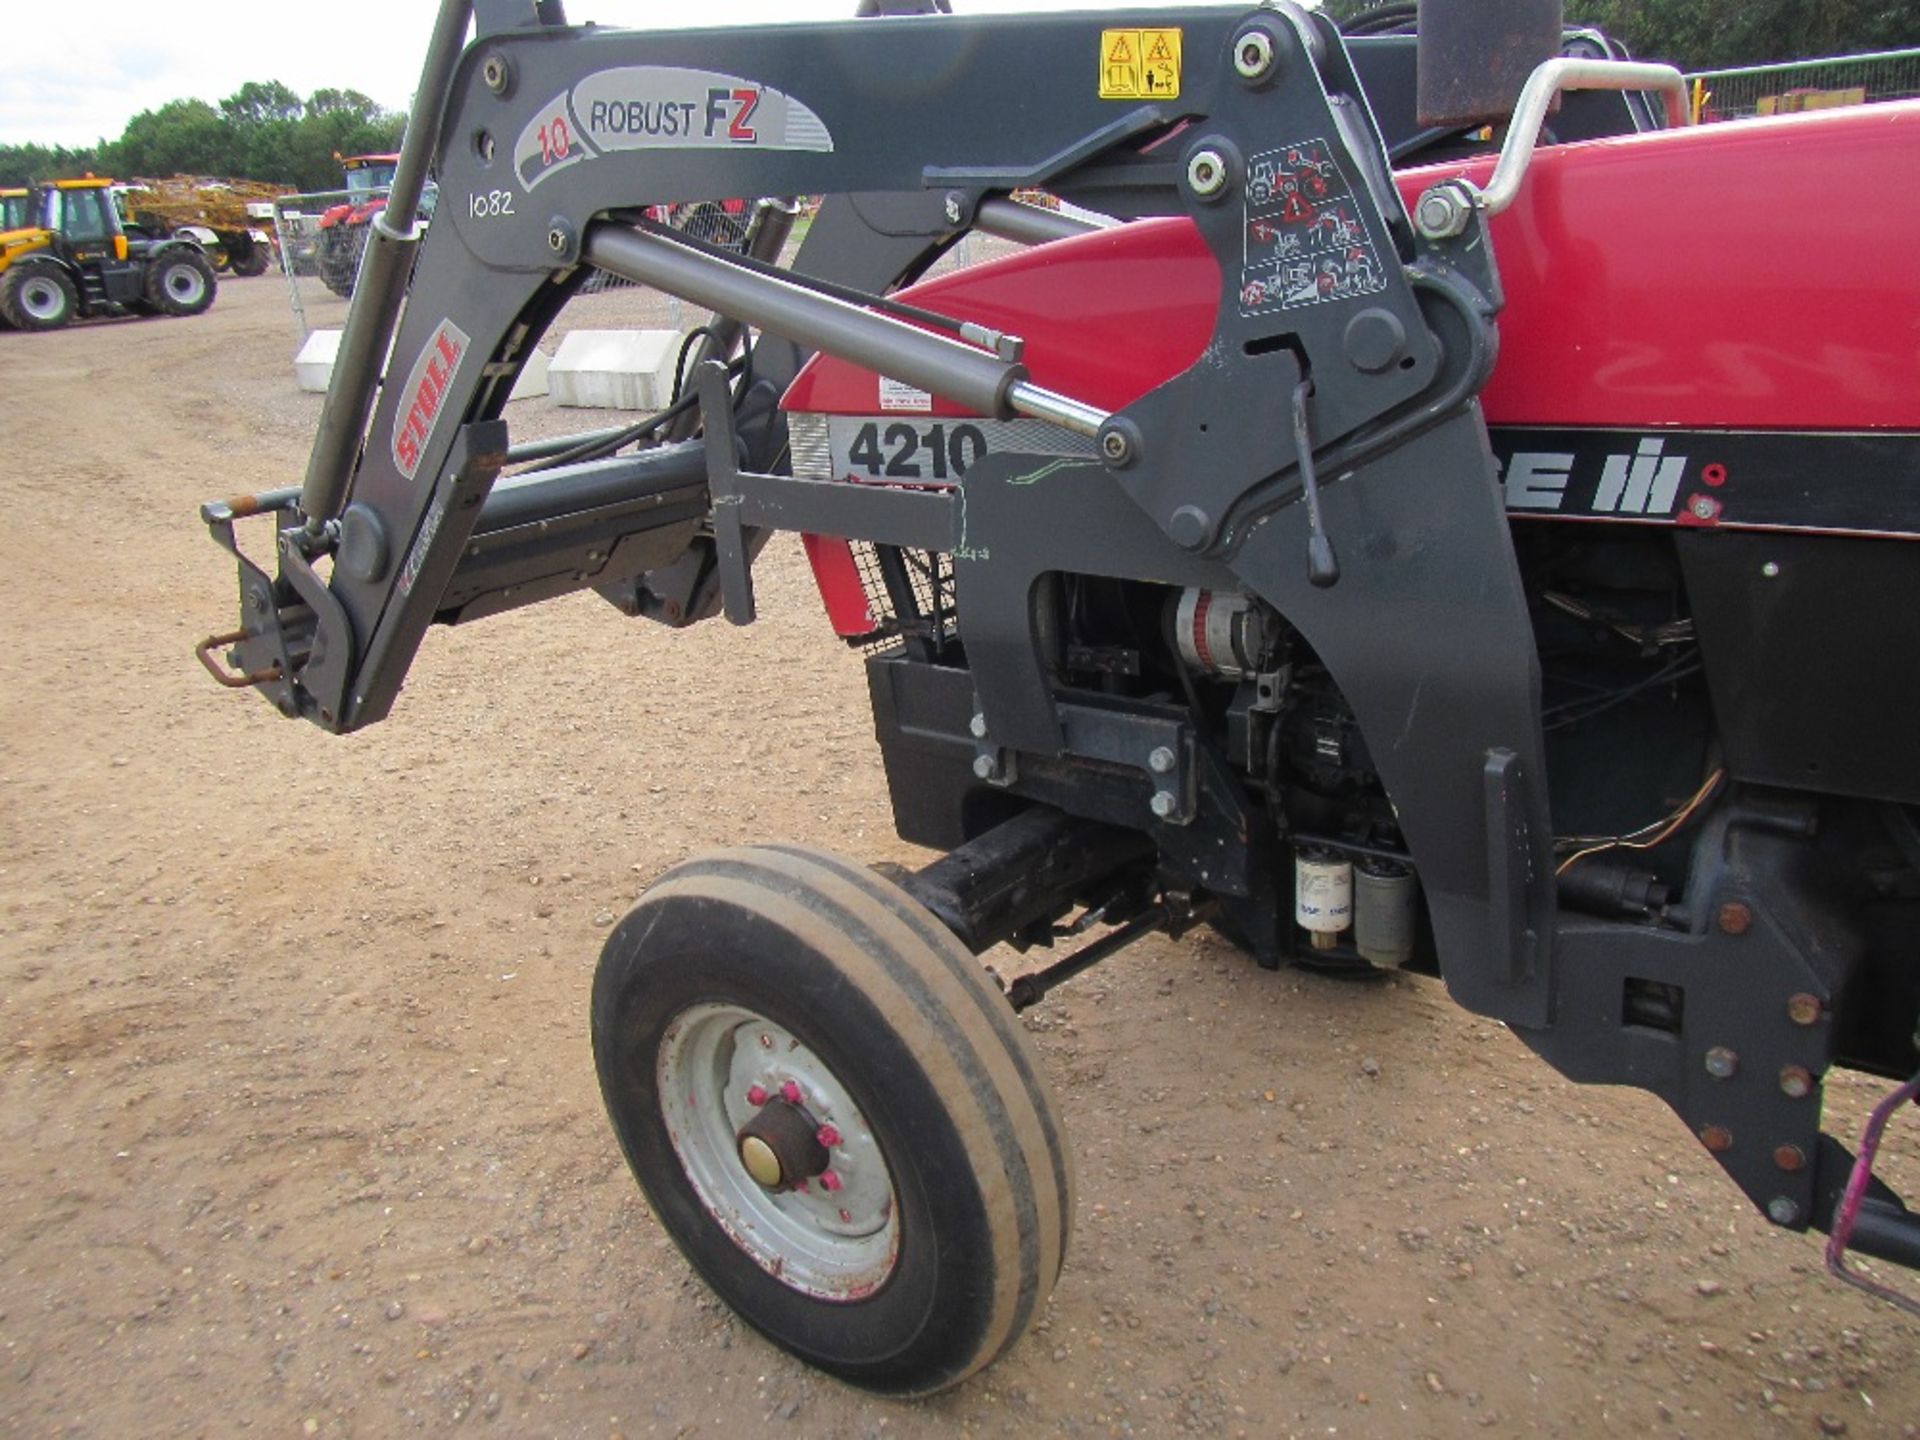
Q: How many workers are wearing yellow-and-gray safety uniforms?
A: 0